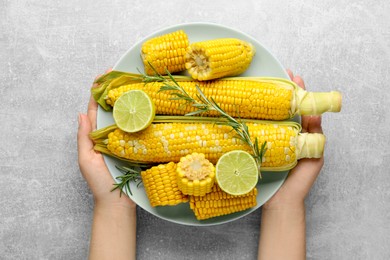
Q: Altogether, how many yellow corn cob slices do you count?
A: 5